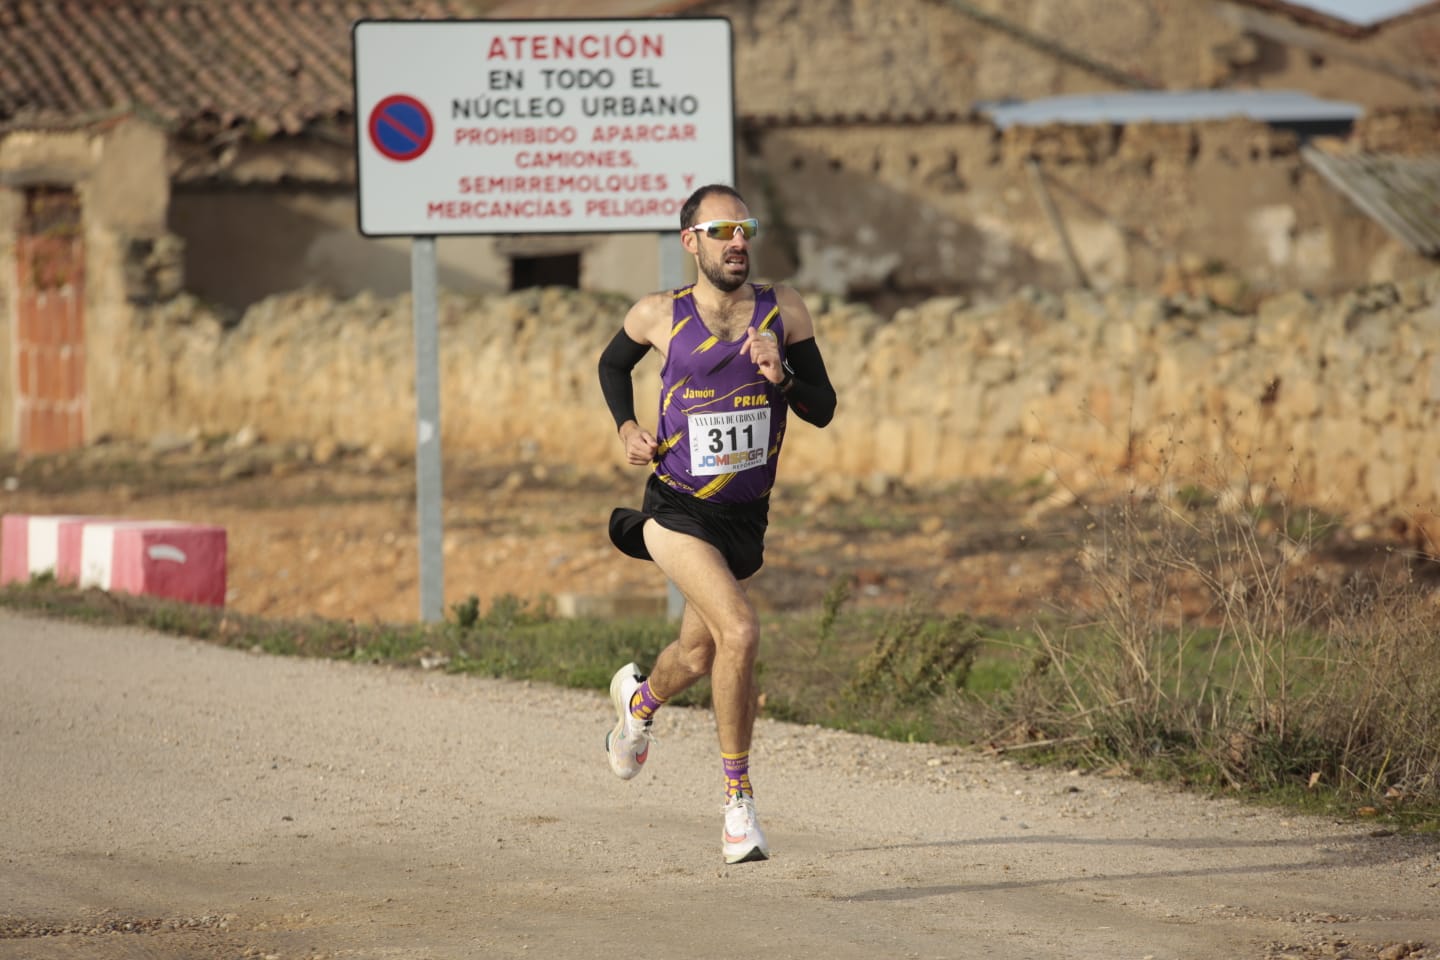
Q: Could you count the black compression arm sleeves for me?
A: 2